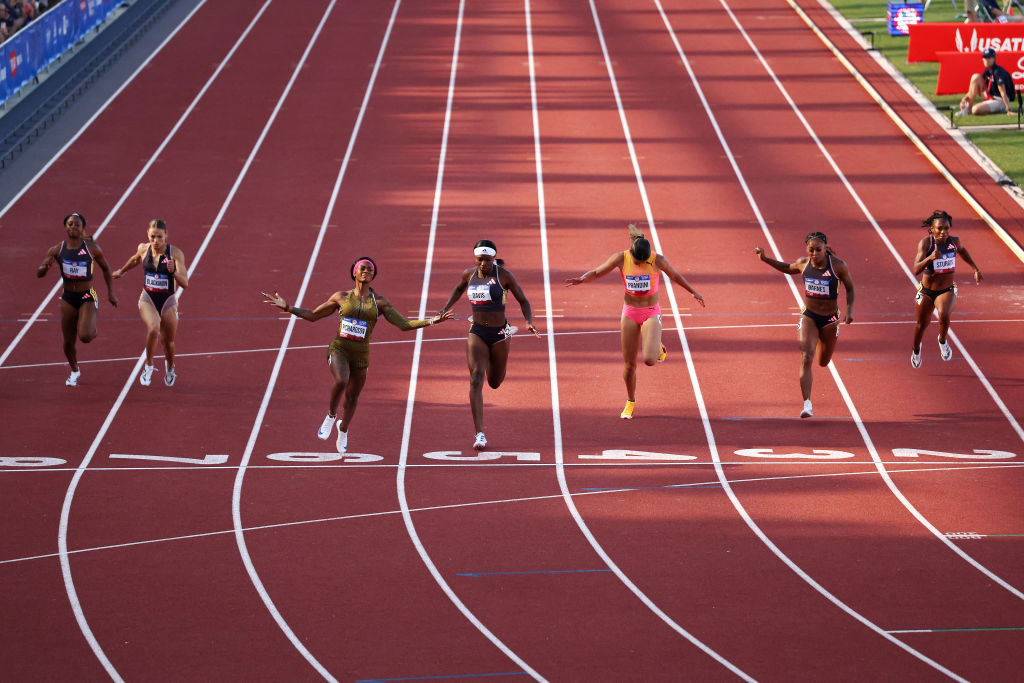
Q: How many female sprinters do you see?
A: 7